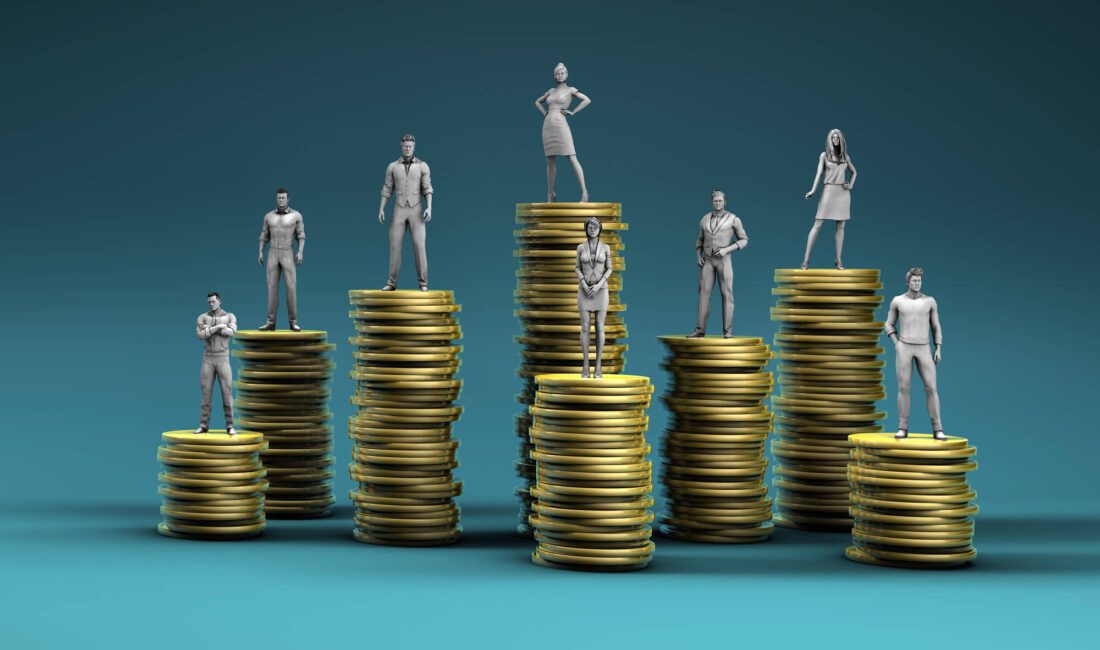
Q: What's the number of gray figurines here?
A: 8